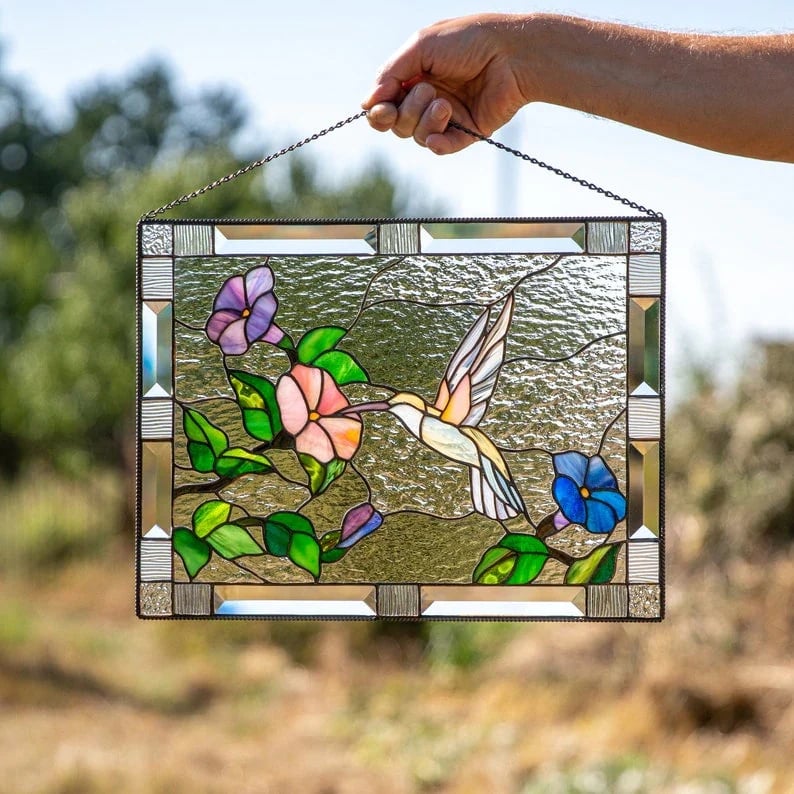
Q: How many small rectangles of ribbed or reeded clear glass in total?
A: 12